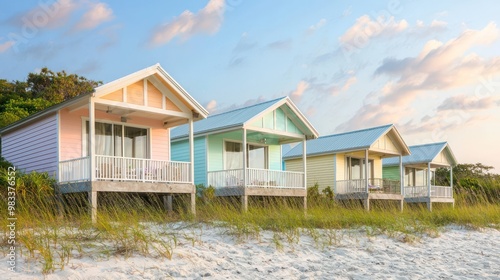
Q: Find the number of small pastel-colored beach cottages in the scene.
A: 4